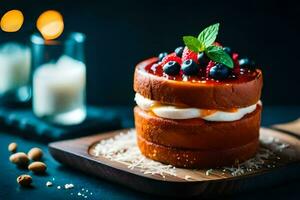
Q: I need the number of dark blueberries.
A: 8